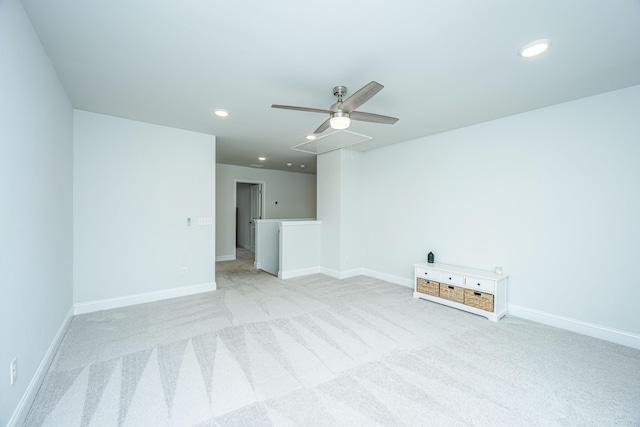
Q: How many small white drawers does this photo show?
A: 3